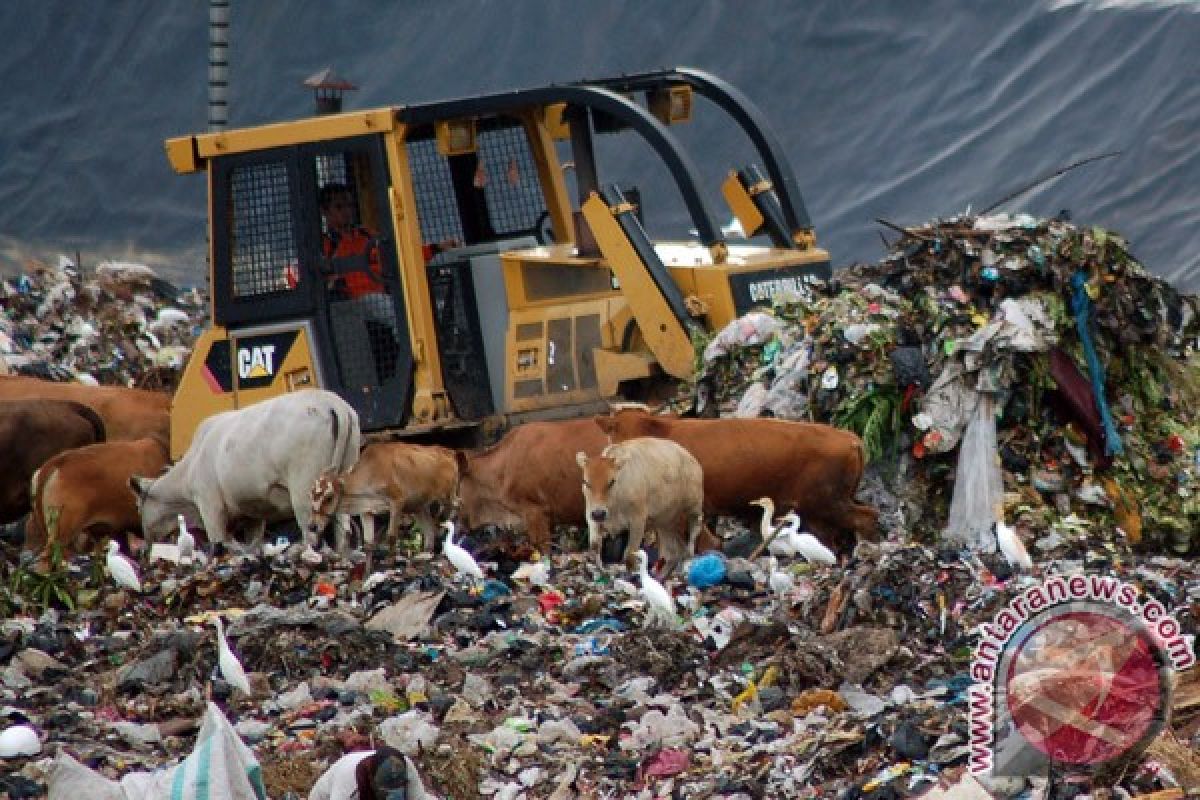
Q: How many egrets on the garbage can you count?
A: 9